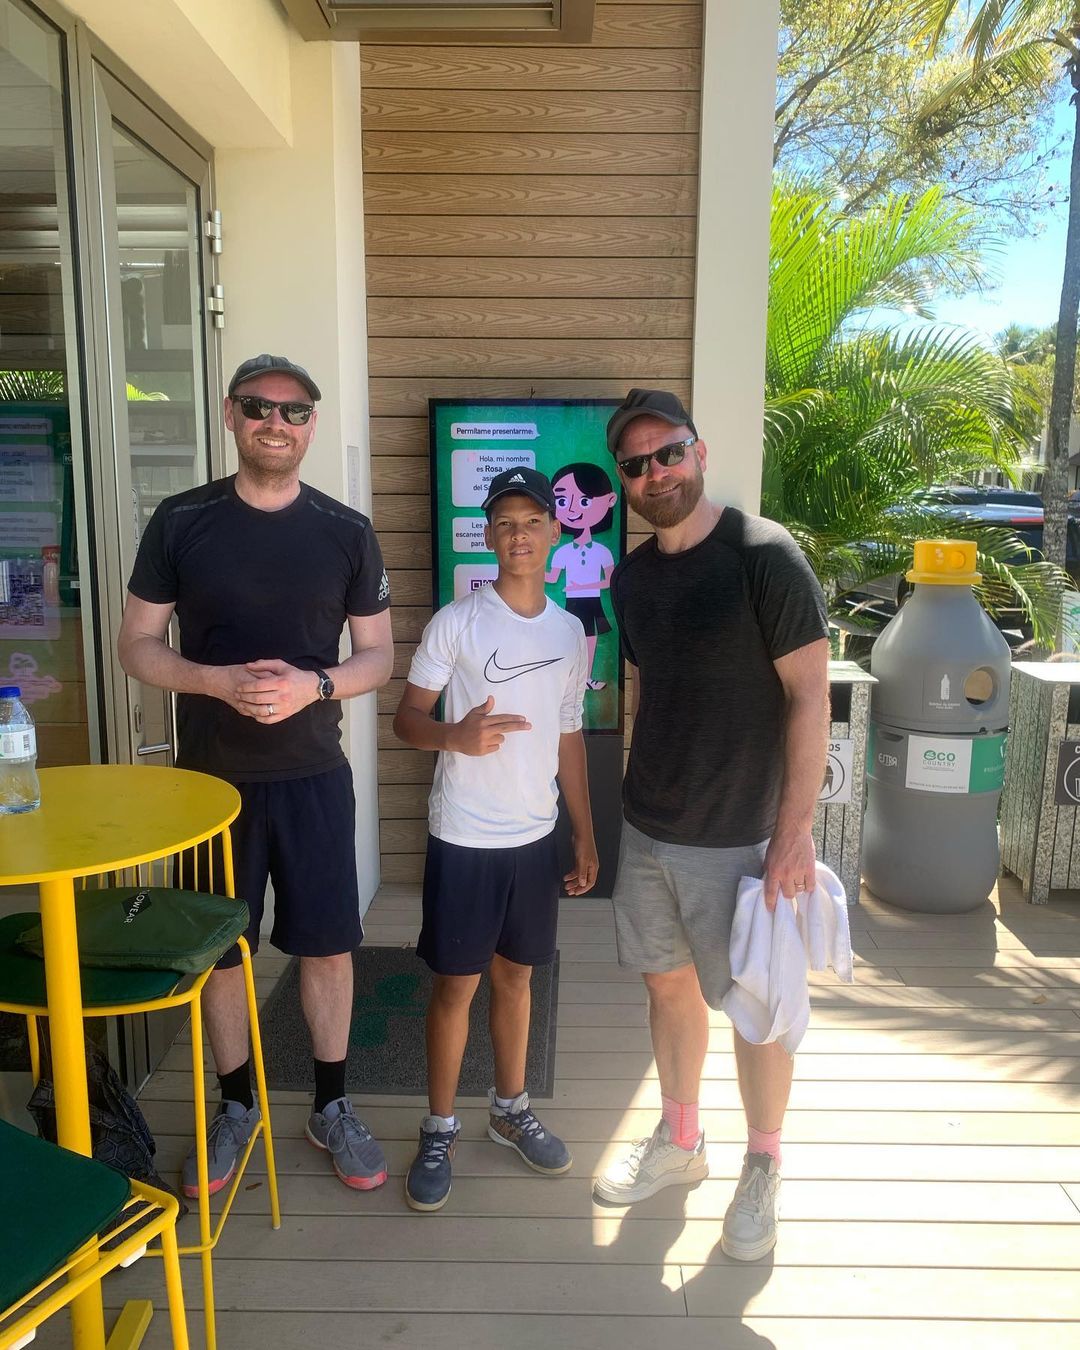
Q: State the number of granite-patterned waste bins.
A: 2